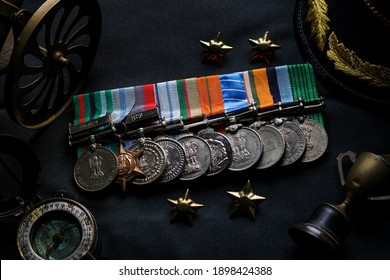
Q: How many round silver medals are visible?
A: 9